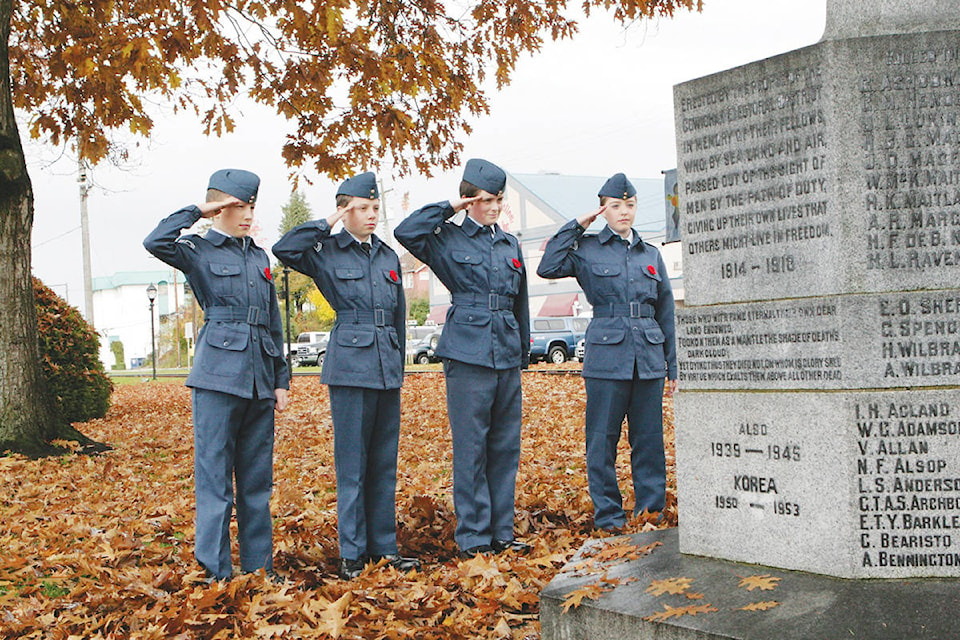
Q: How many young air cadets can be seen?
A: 4